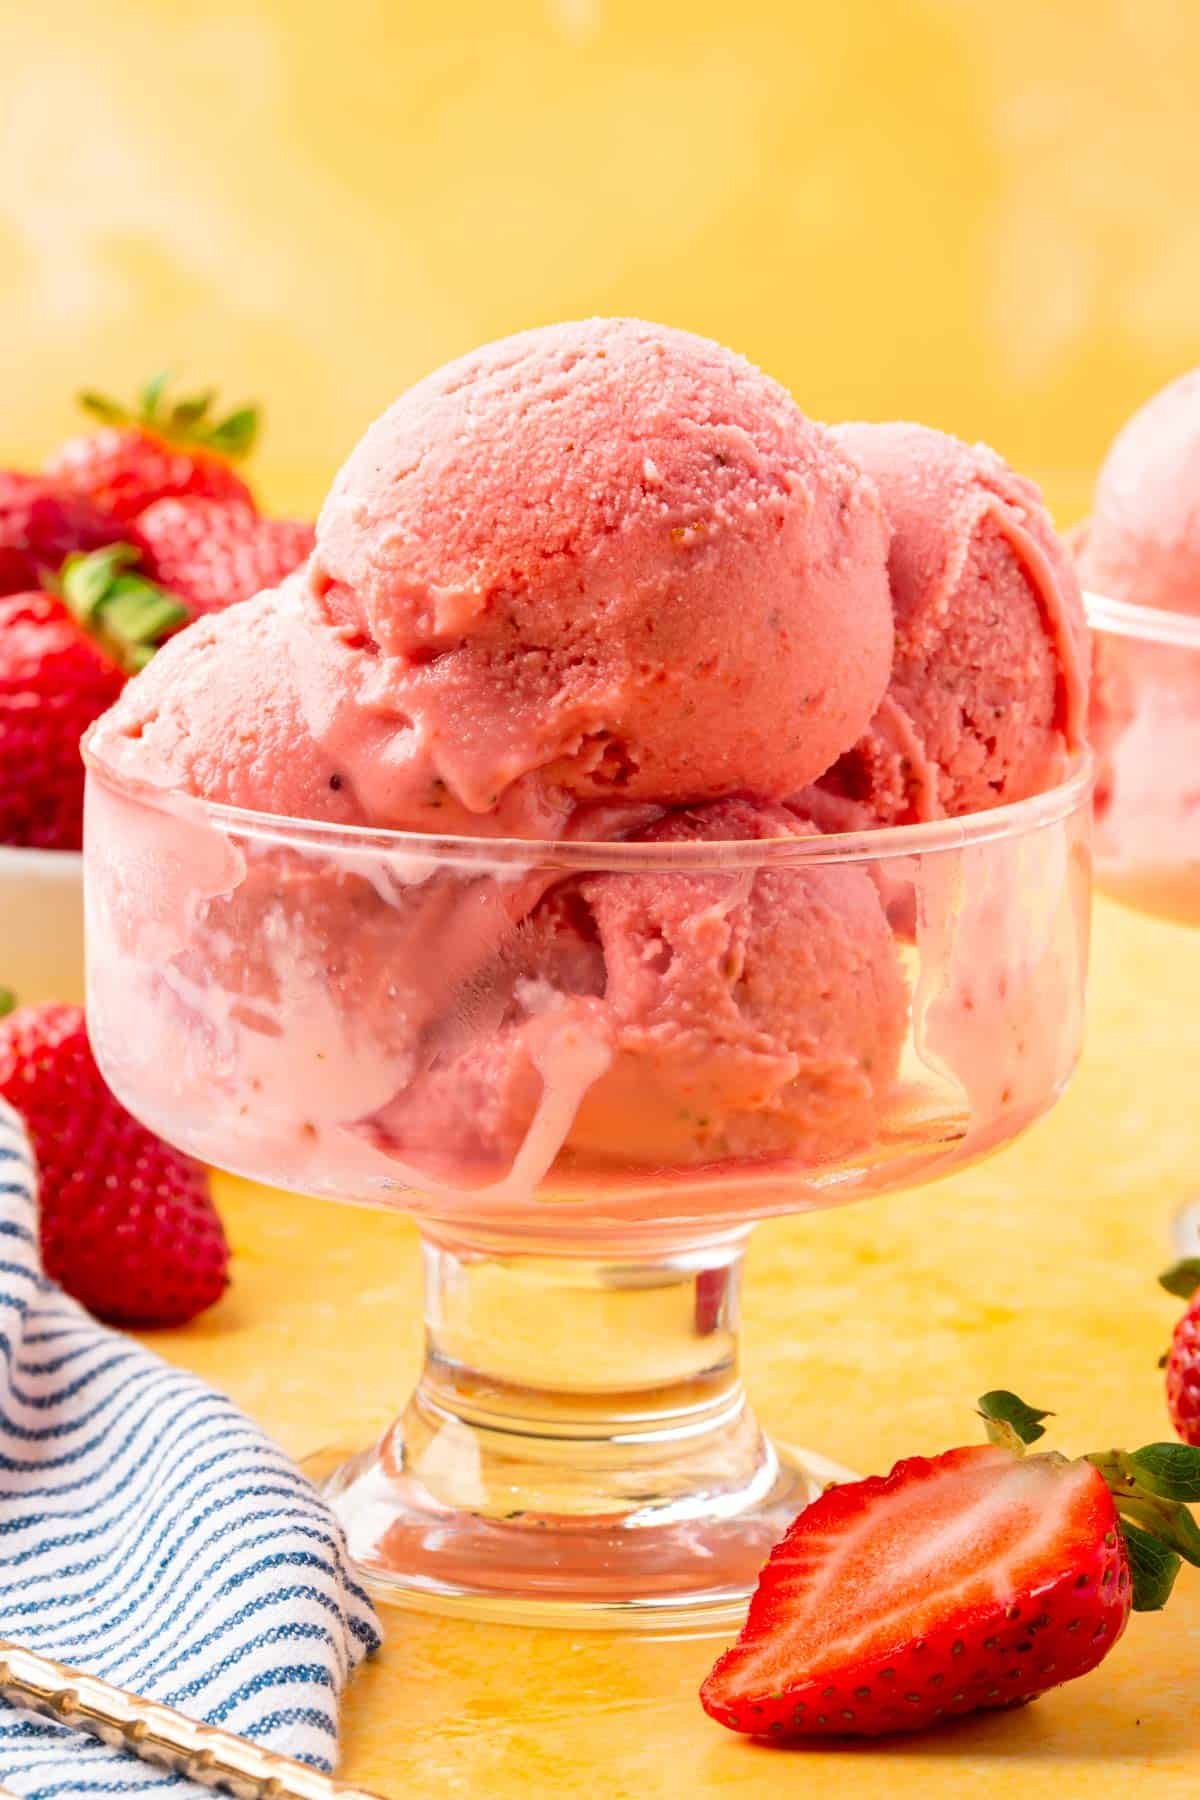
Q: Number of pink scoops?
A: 5